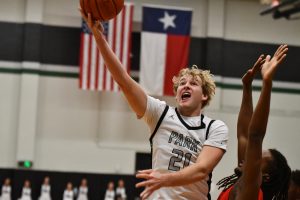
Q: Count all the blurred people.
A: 7